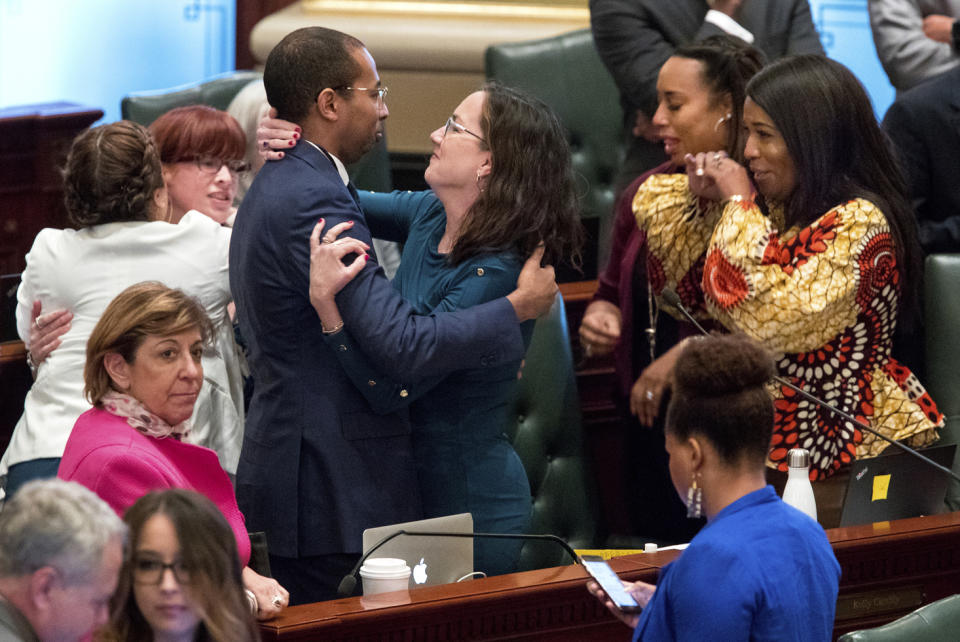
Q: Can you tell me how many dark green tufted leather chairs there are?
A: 5